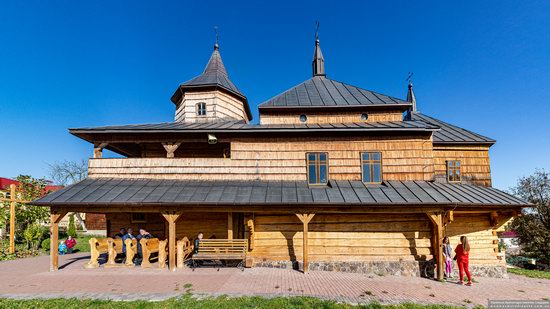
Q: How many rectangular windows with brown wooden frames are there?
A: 3